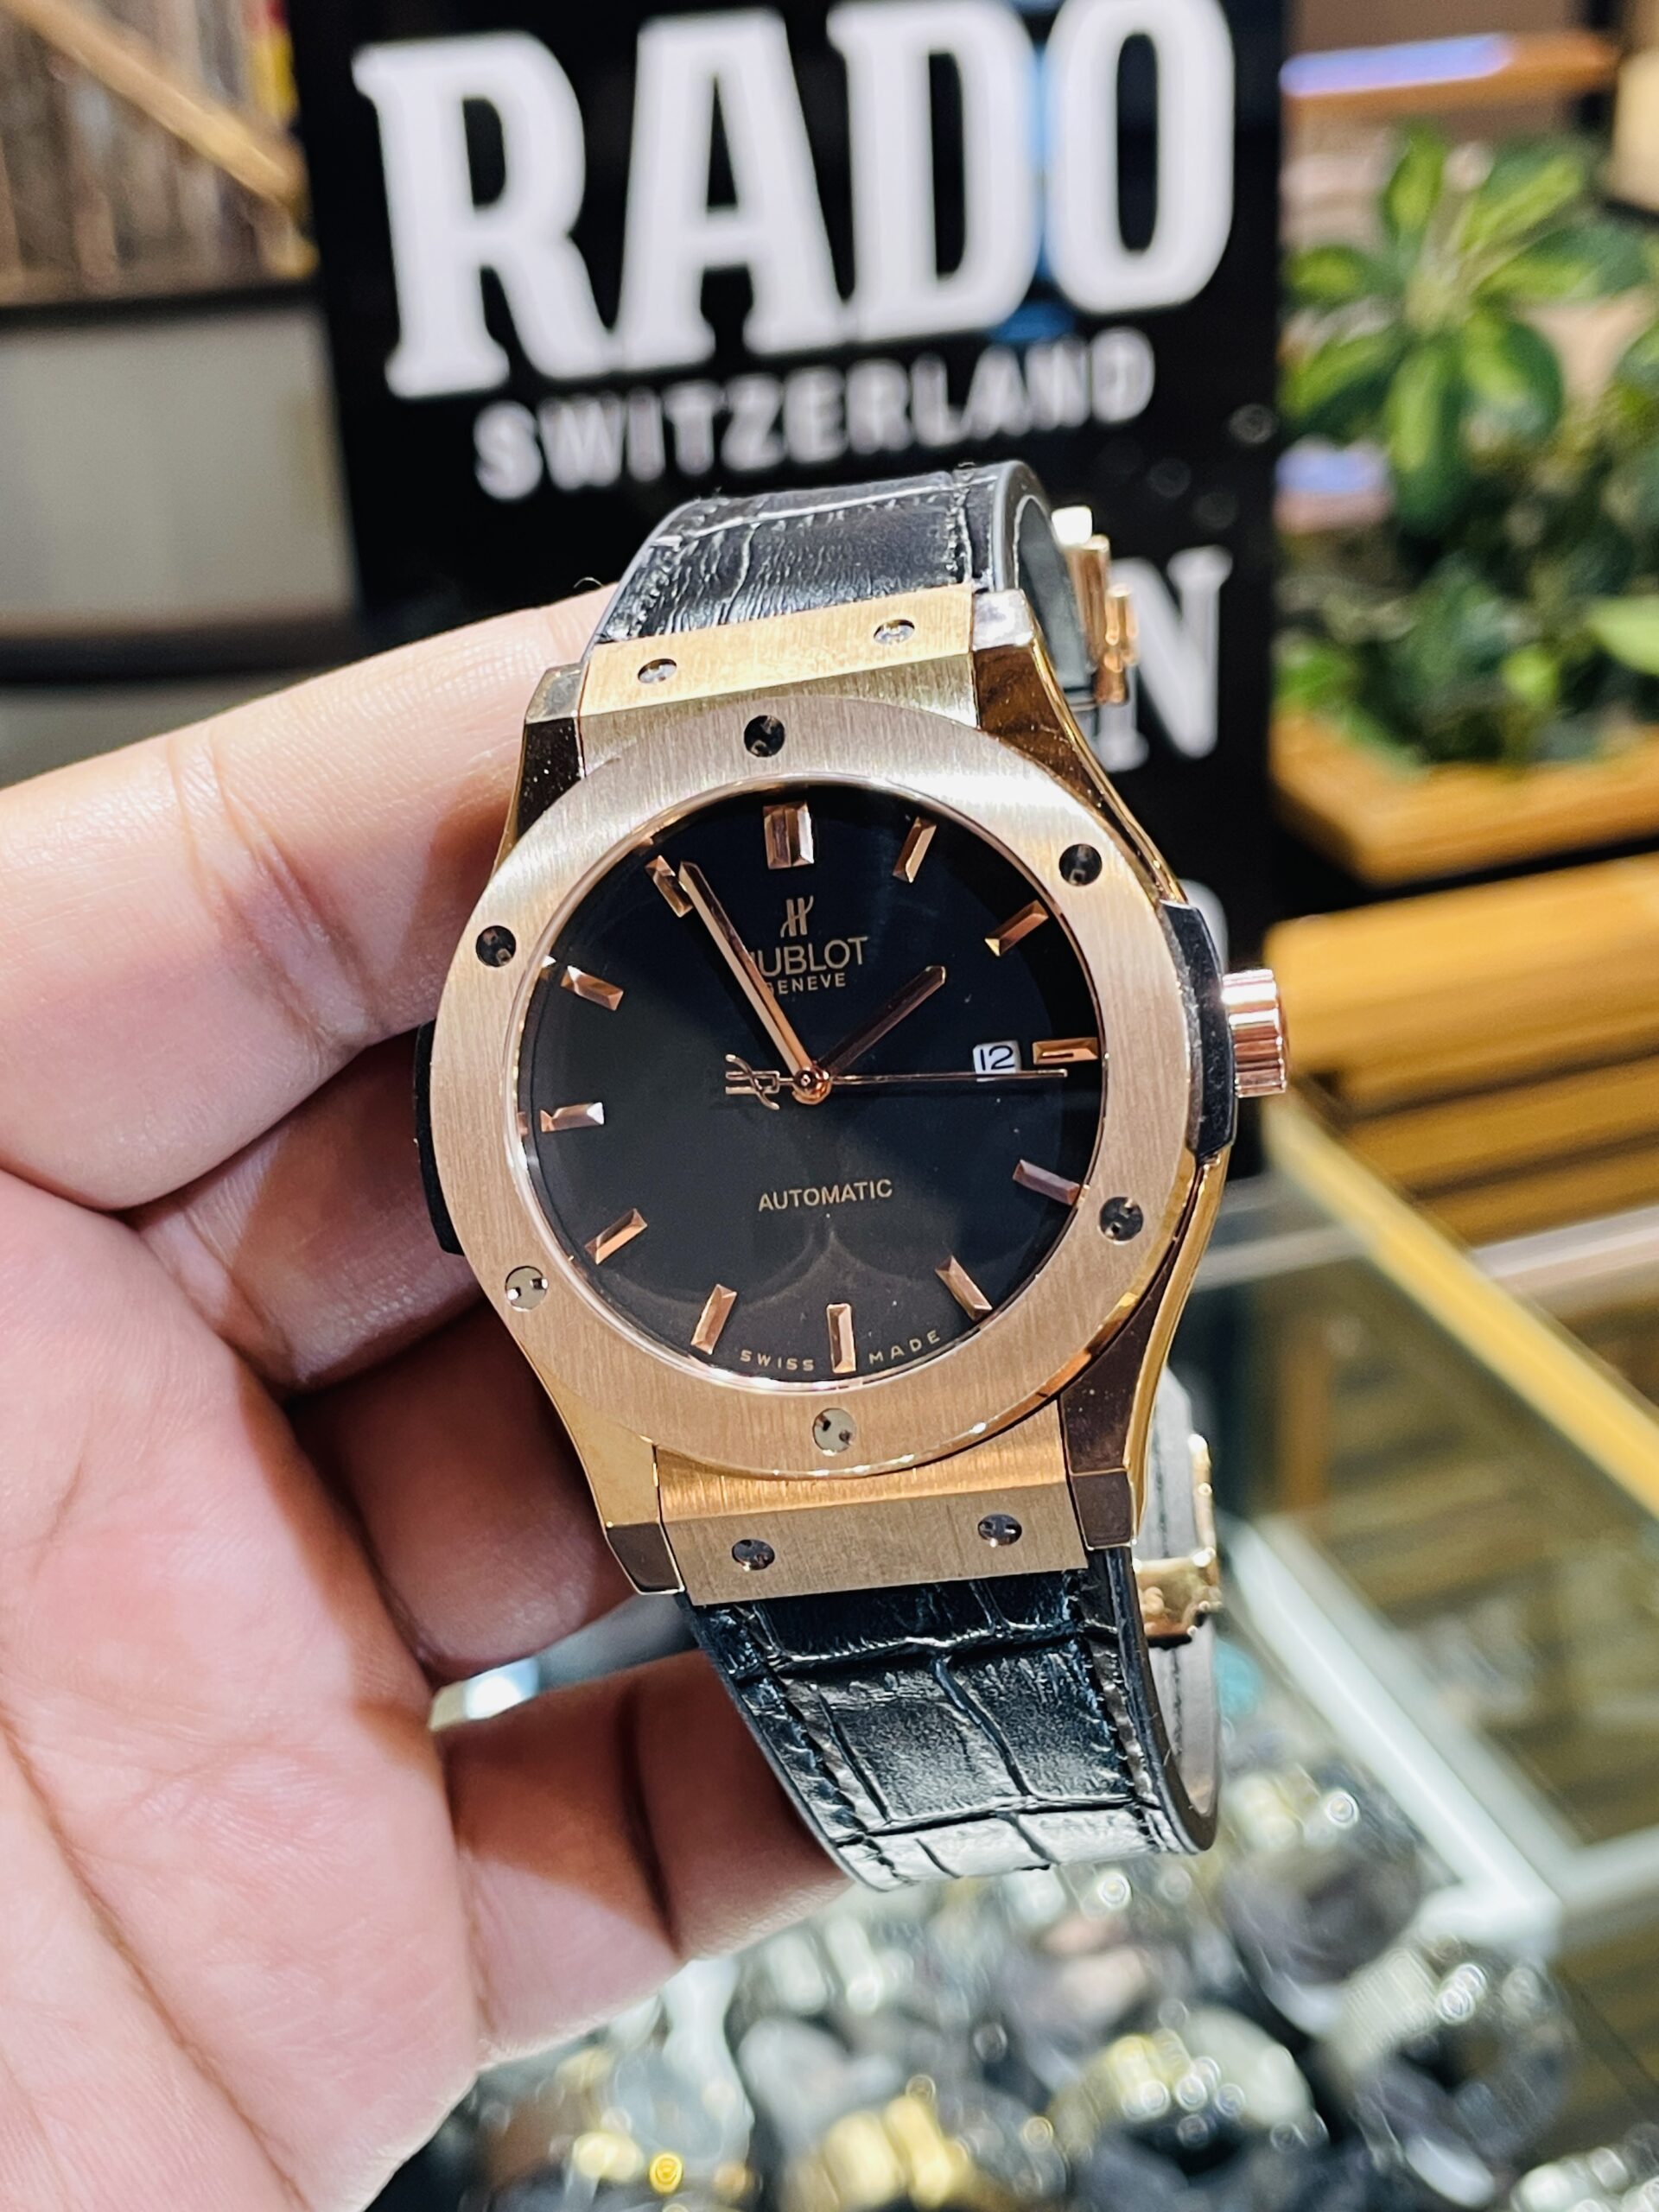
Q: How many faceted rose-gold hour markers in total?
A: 12